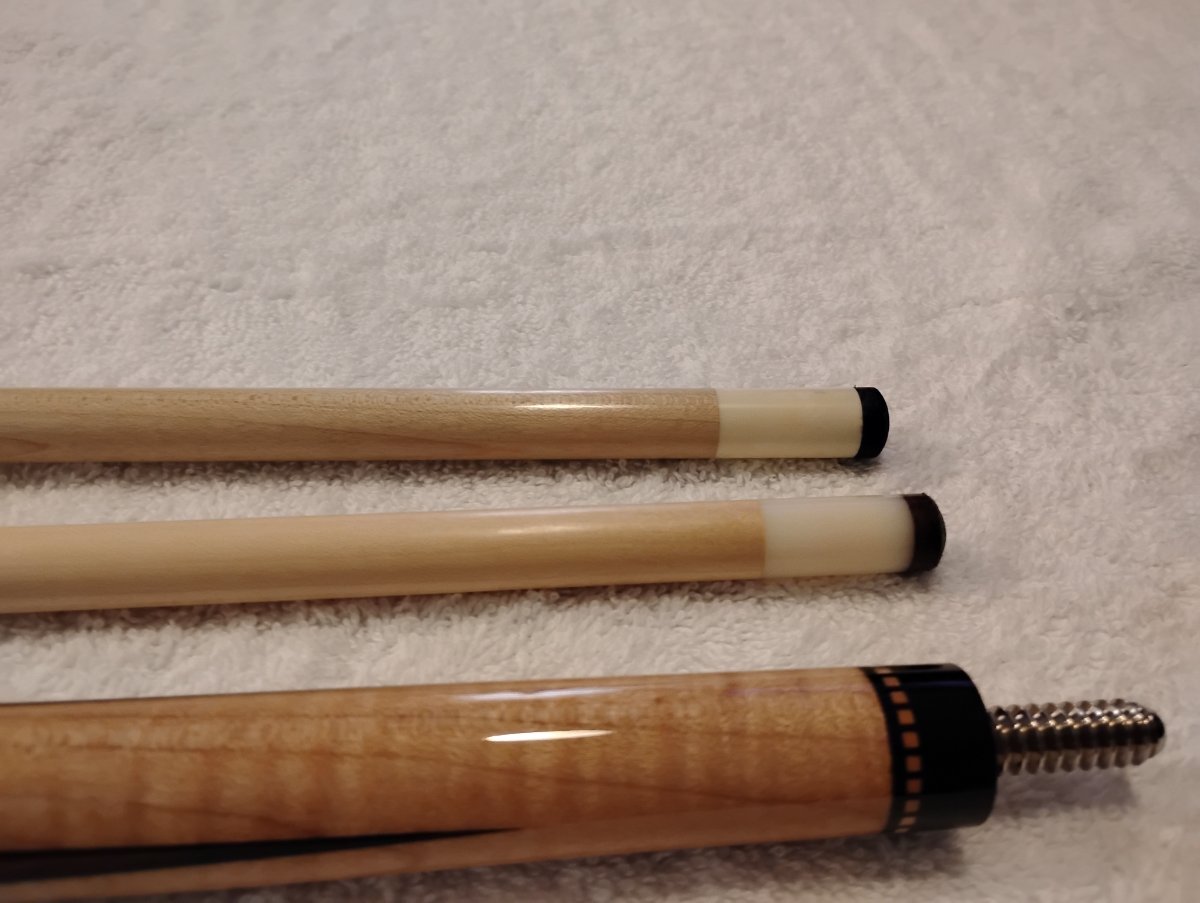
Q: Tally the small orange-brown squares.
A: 10